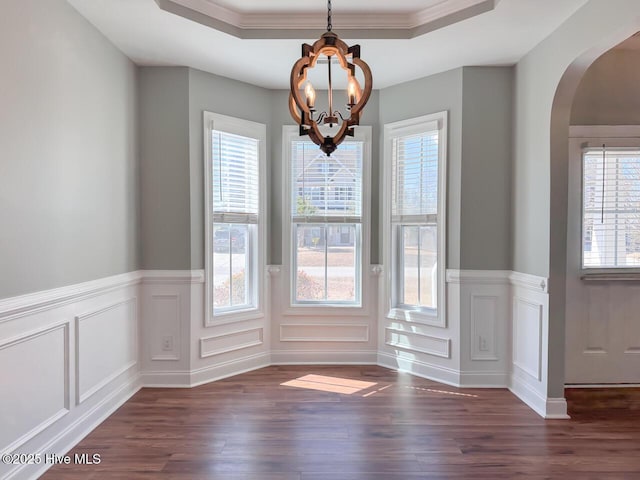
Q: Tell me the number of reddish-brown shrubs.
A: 2